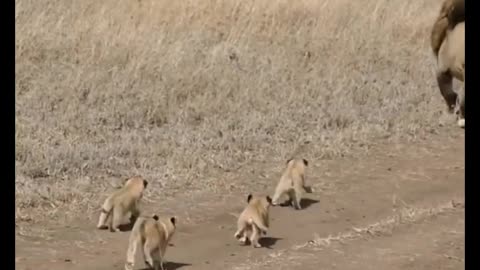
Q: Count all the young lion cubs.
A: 4